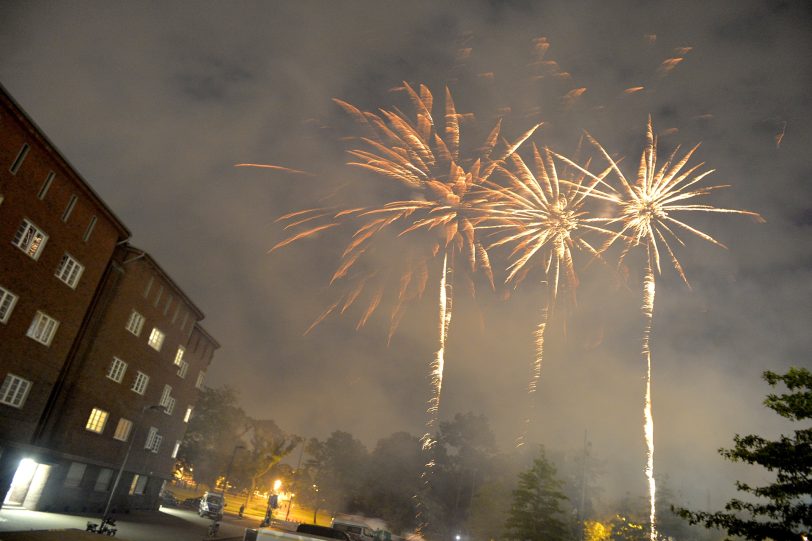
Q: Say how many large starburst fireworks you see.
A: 3